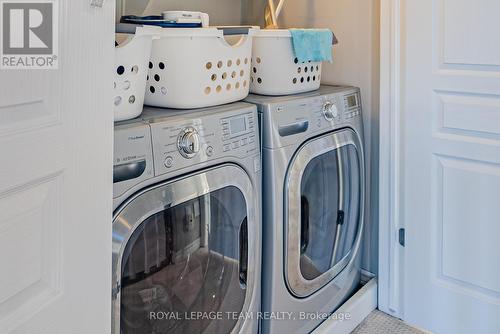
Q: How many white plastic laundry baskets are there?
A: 3